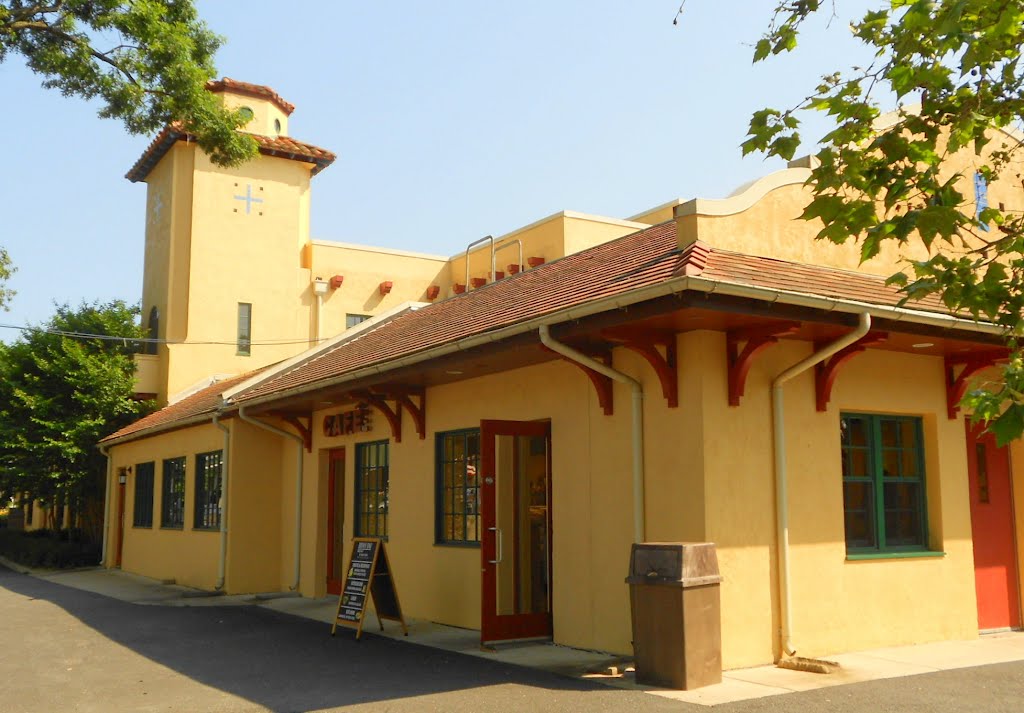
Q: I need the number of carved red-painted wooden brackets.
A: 8